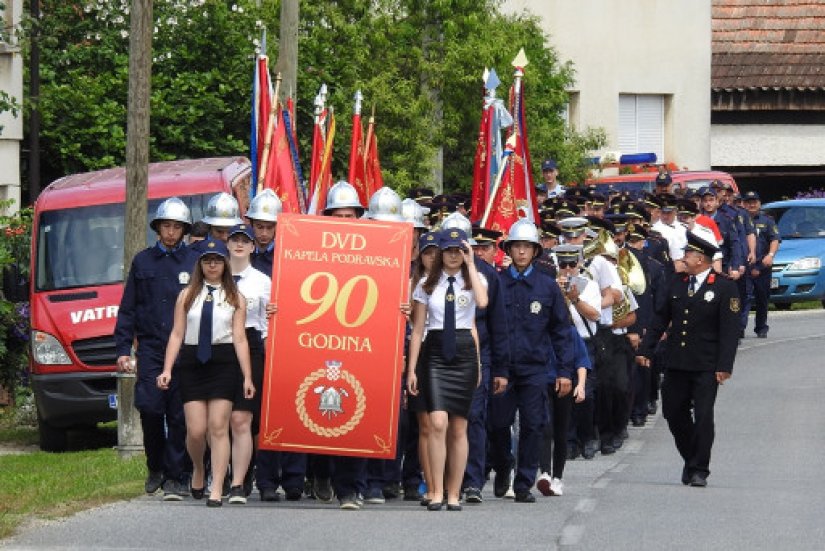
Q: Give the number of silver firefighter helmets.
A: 8